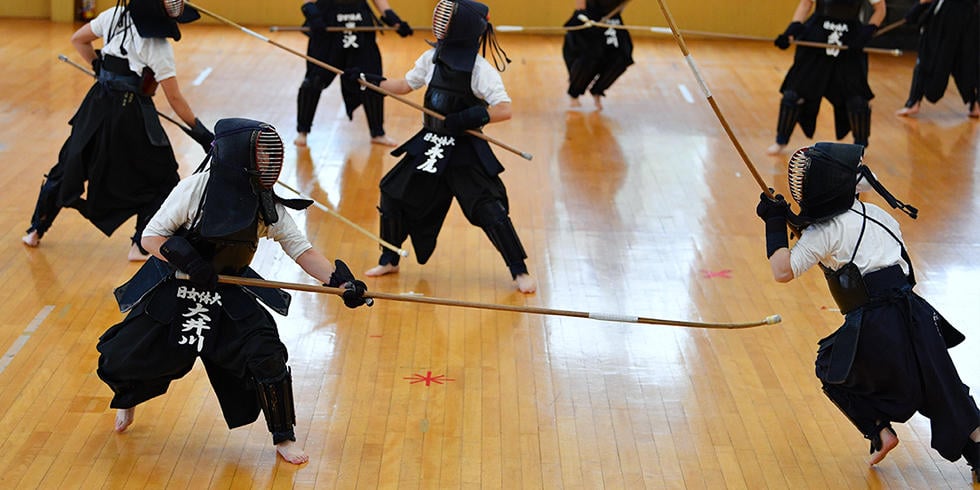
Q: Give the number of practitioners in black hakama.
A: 8